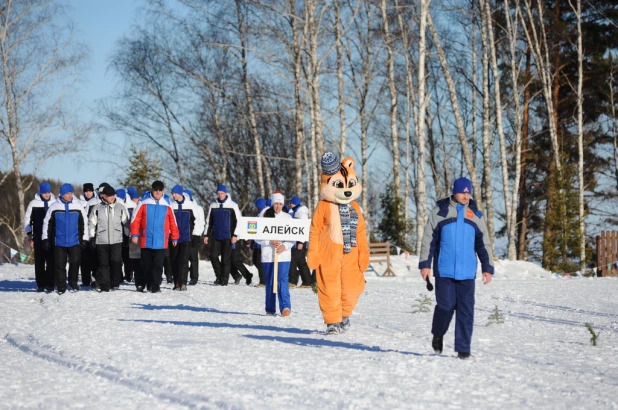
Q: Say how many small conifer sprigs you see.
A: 3